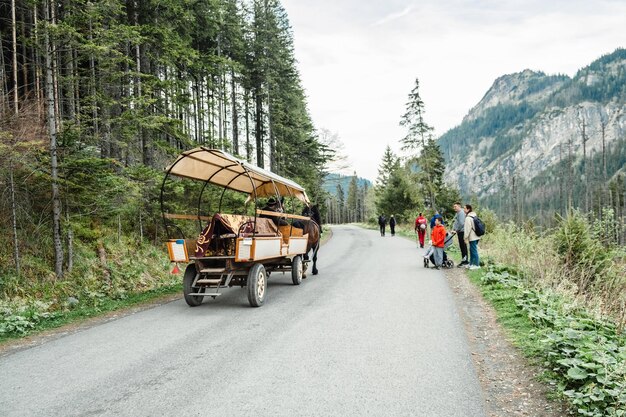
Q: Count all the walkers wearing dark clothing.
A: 2